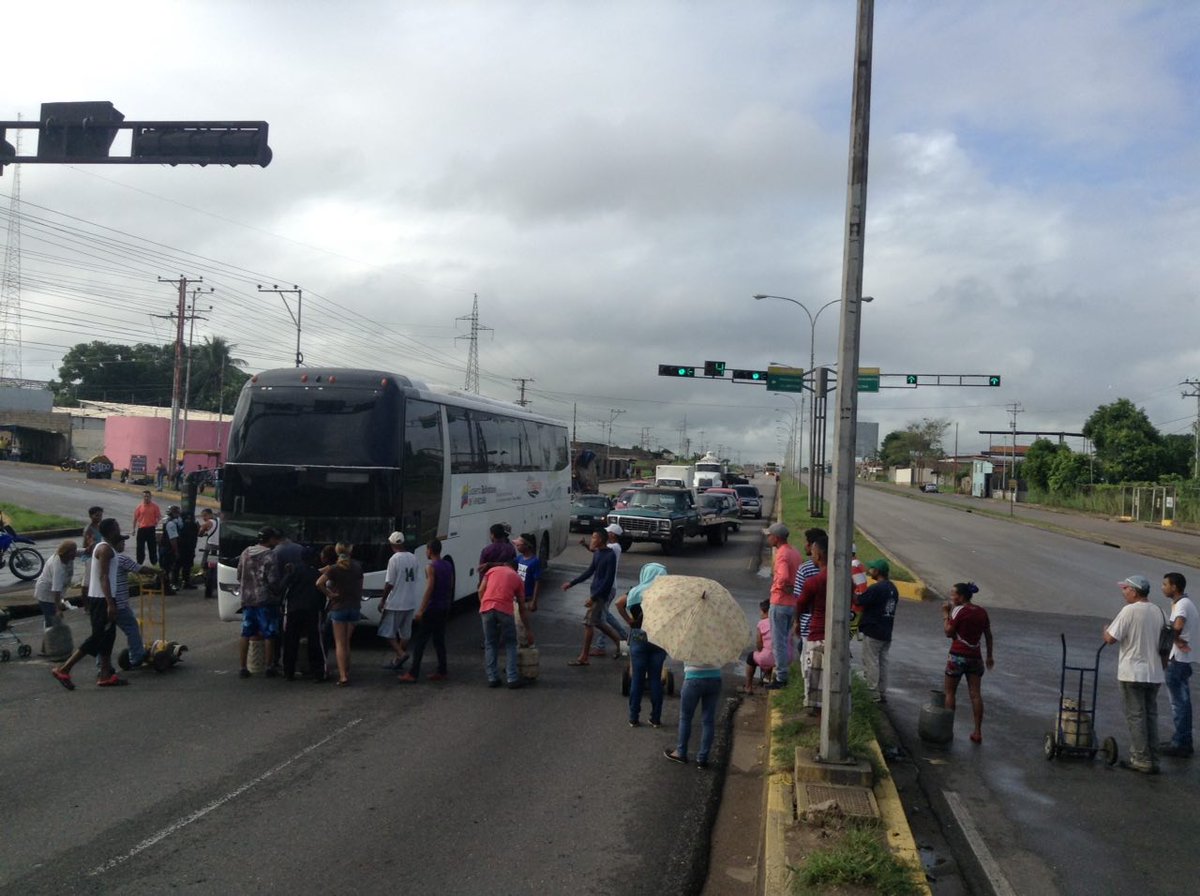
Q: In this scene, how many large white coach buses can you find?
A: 1